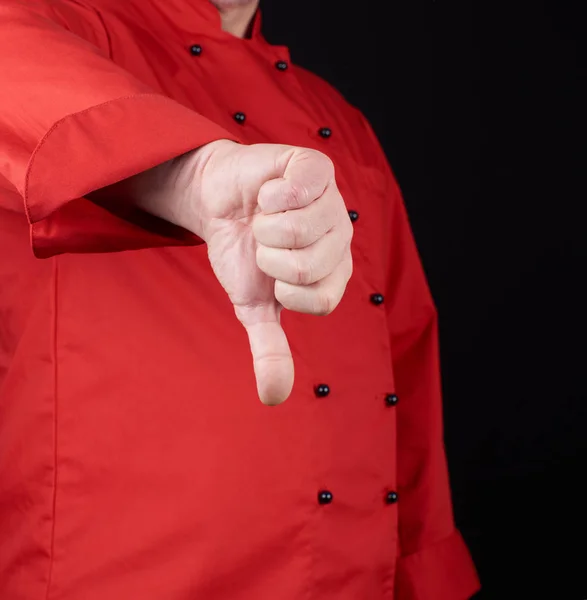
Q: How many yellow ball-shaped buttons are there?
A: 0